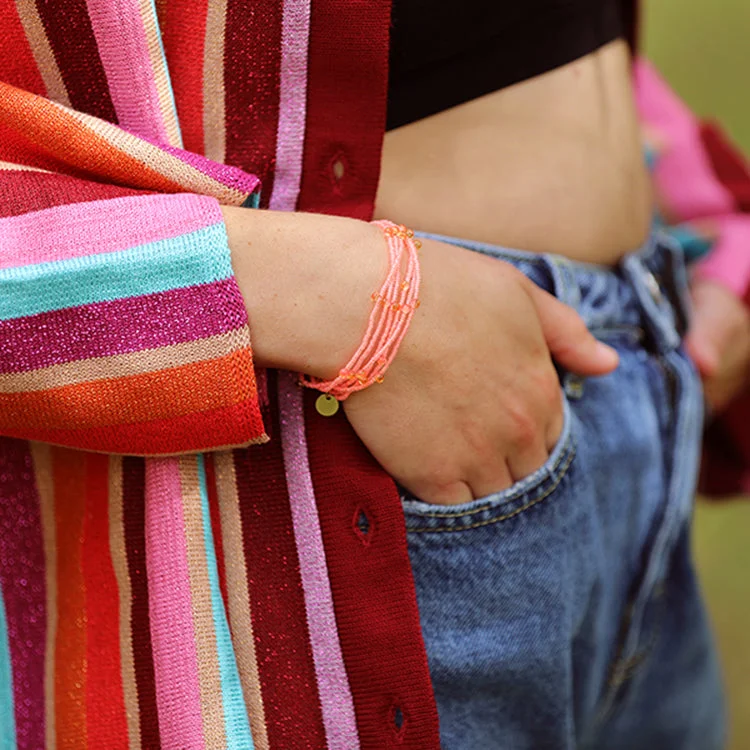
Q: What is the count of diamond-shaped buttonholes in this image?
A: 3